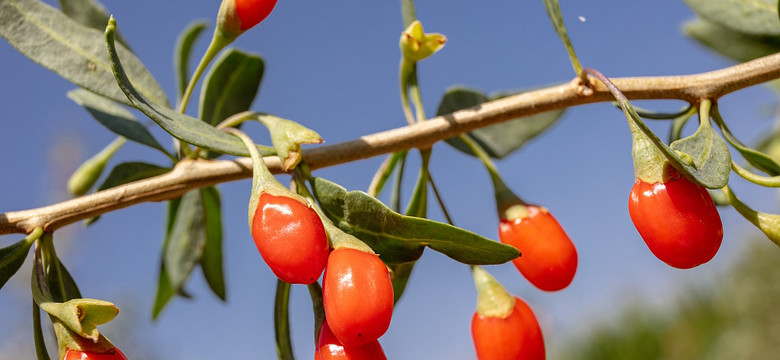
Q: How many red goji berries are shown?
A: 8